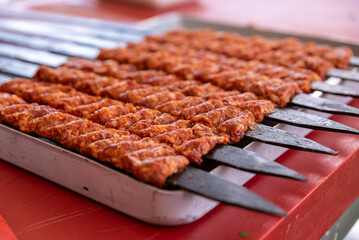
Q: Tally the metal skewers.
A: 8